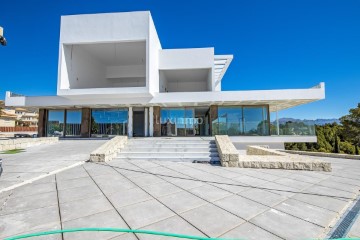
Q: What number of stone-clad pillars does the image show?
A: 4